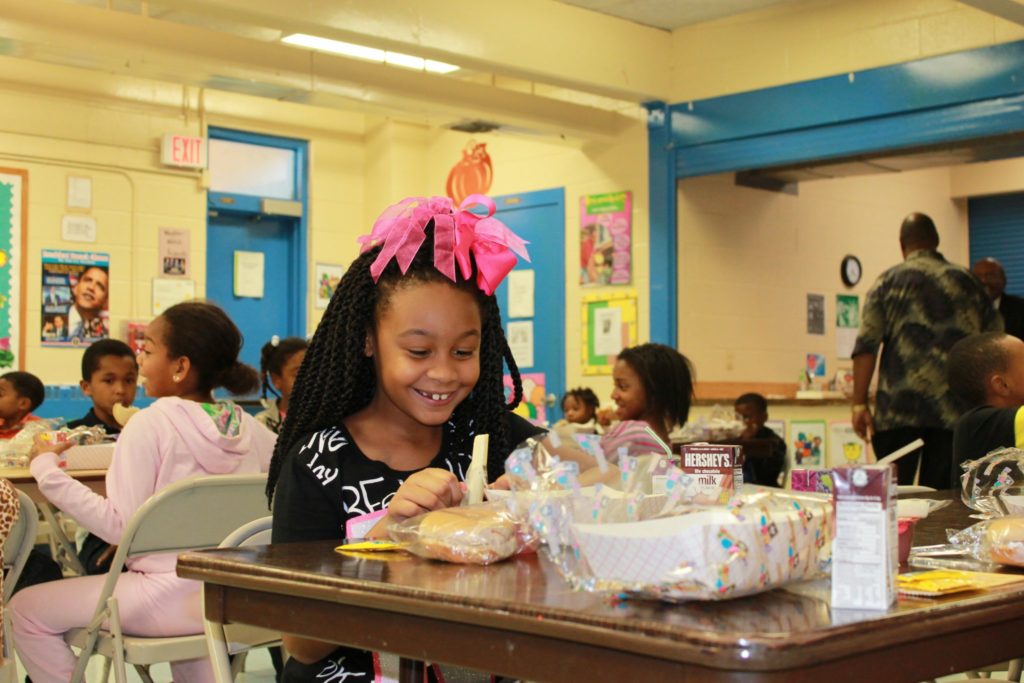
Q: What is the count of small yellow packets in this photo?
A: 3